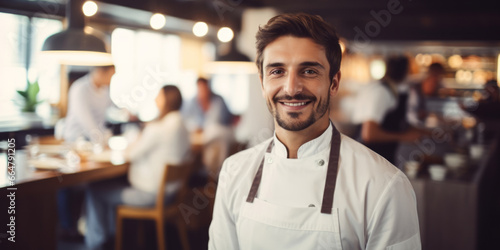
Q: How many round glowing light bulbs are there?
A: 4